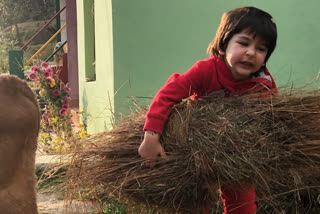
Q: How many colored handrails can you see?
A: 3